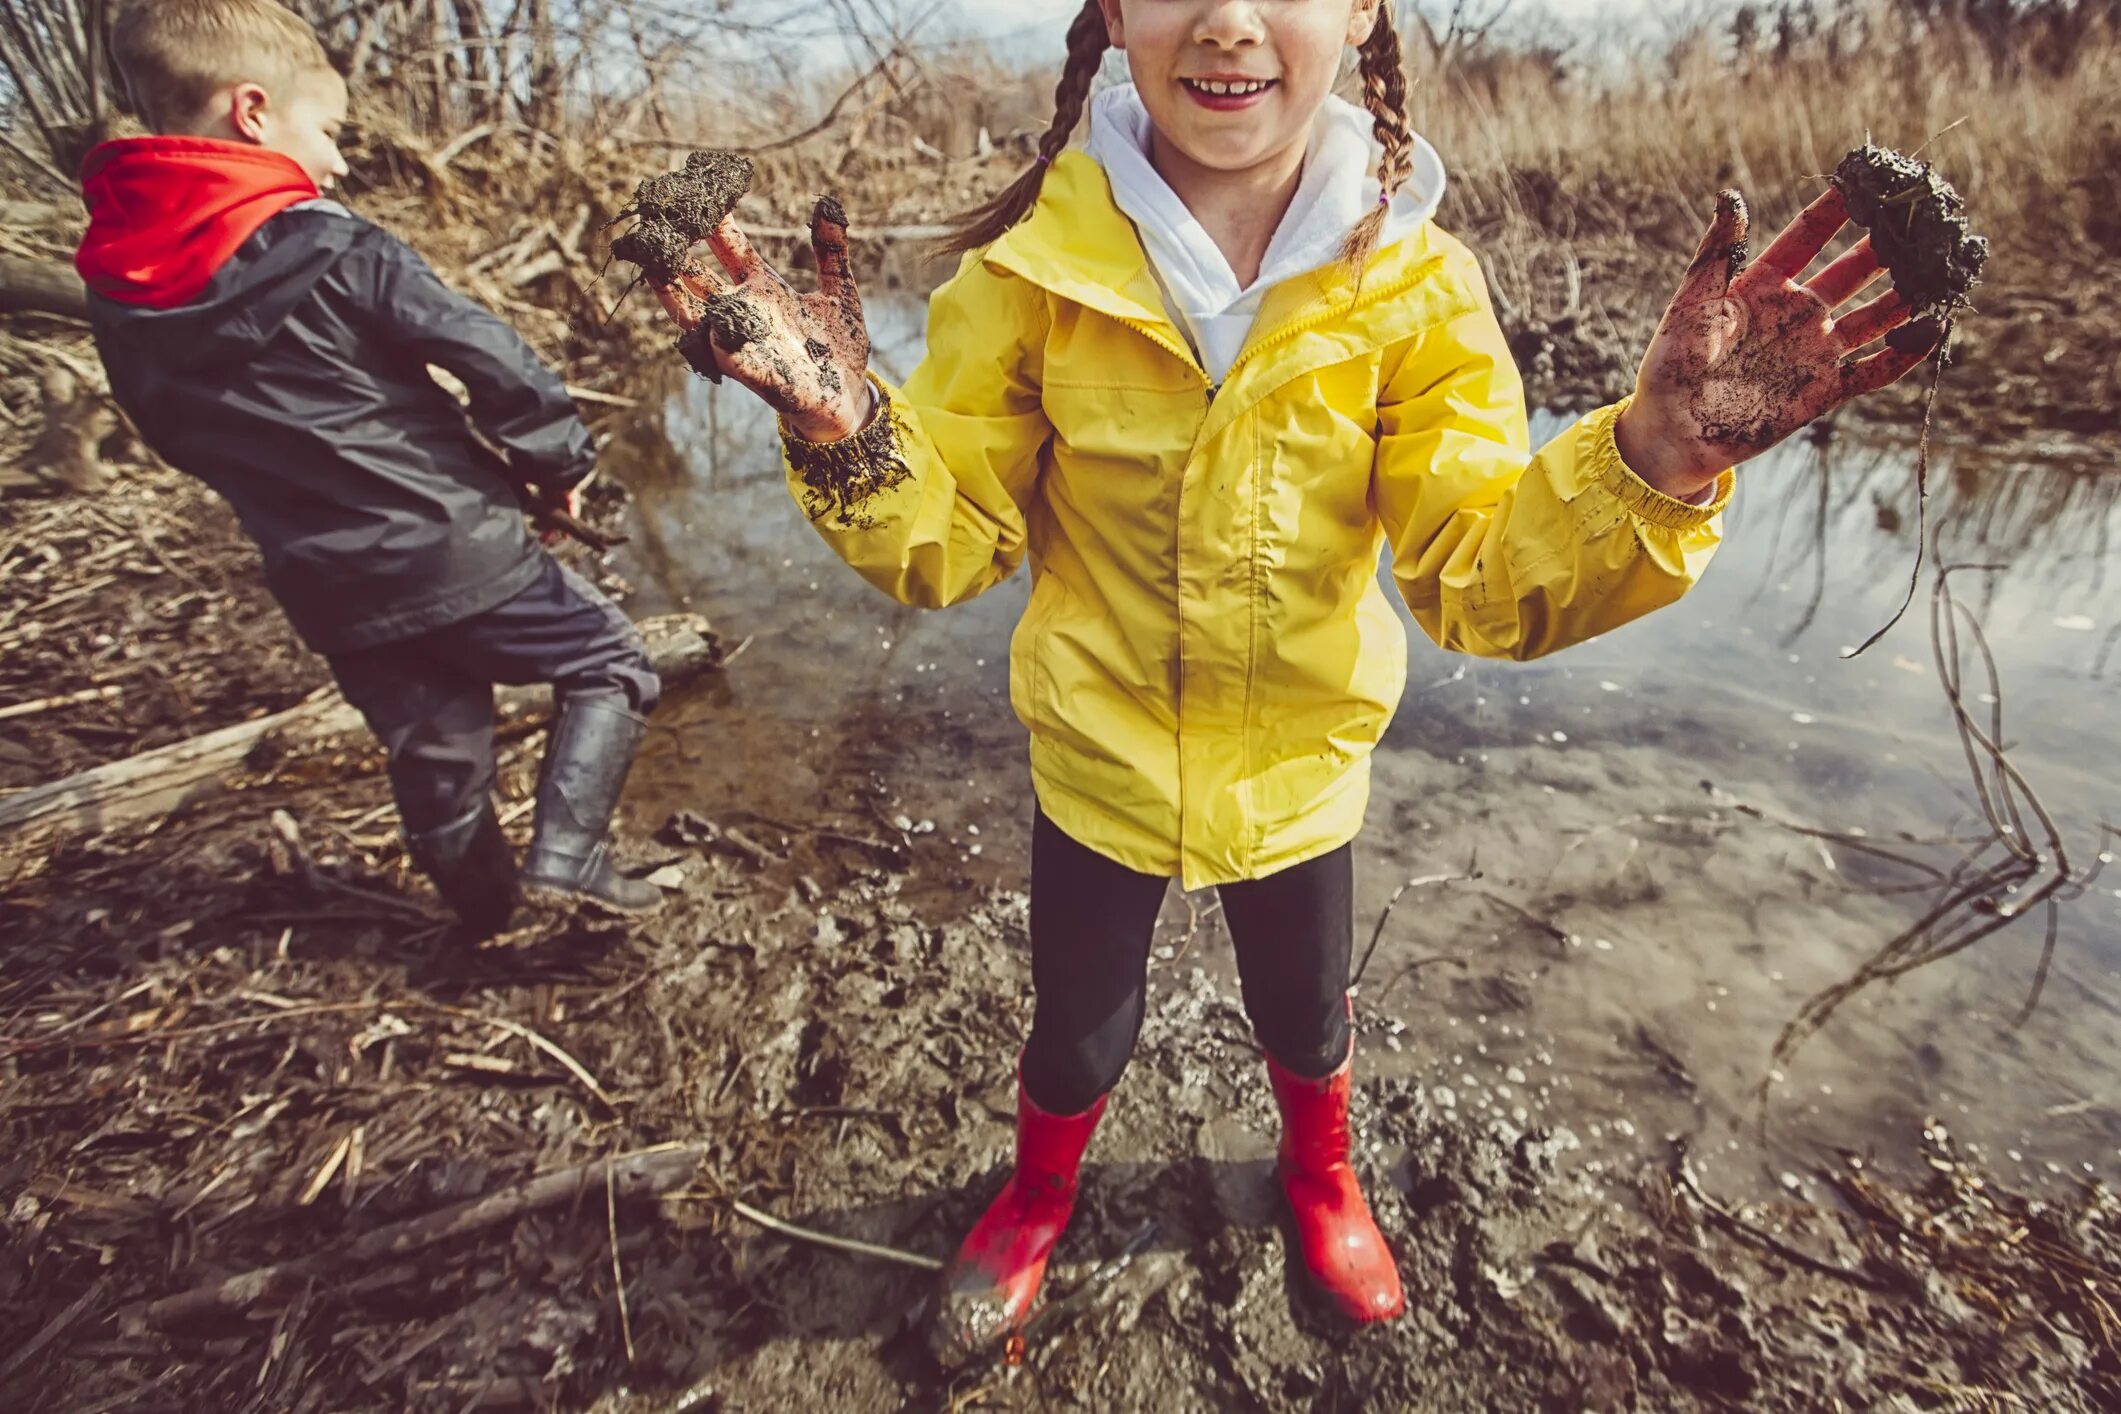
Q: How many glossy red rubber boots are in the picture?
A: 2